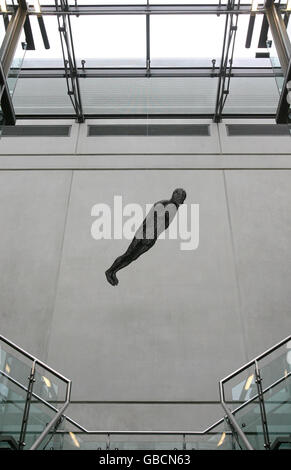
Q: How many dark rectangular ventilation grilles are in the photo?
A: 3